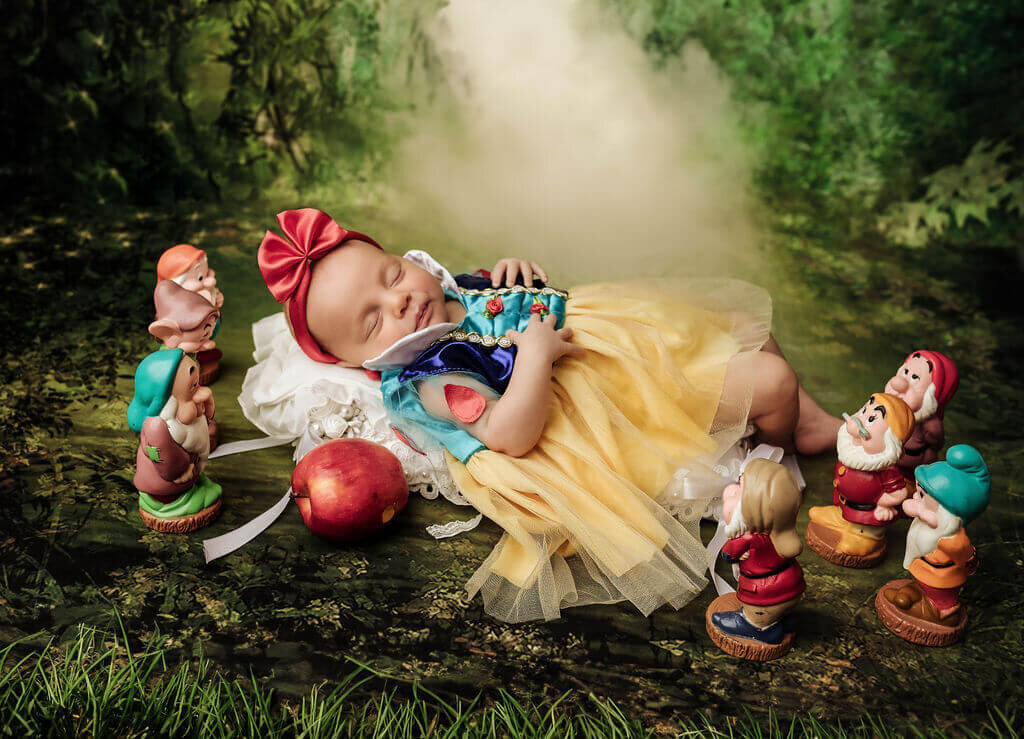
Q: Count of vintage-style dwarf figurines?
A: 7